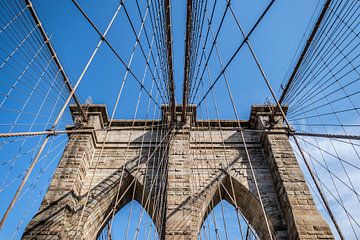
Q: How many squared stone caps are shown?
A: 3